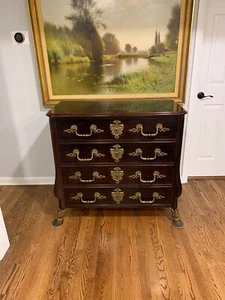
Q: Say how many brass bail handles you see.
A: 8